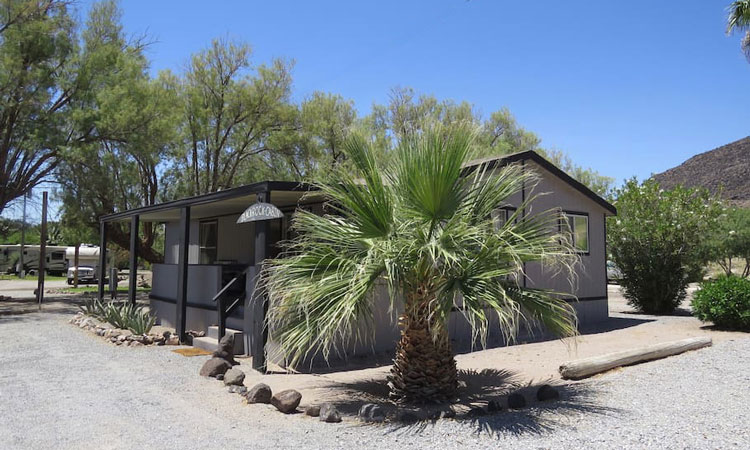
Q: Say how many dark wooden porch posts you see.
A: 4